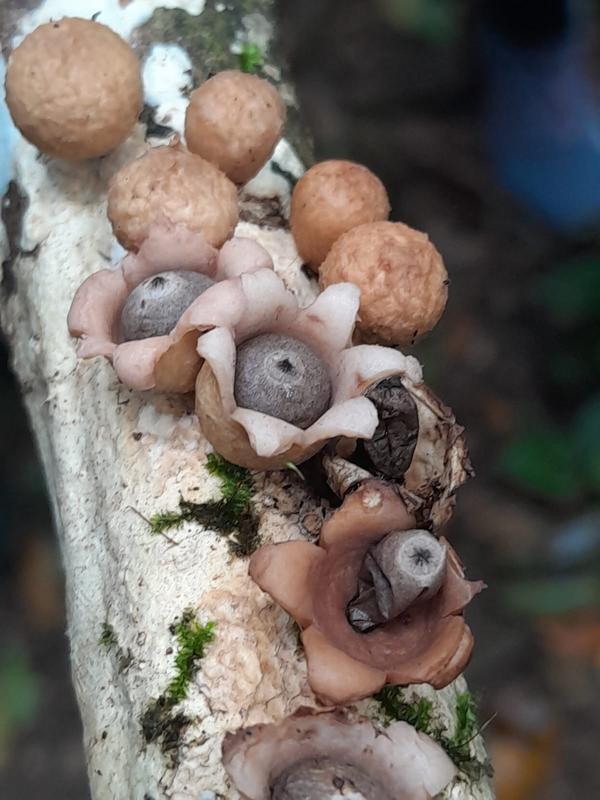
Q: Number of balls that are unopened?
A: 5